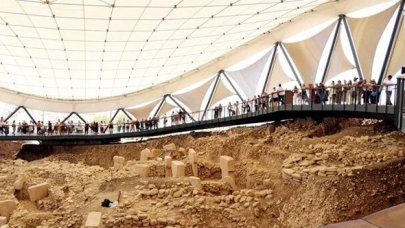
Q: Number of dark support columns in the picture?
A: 15